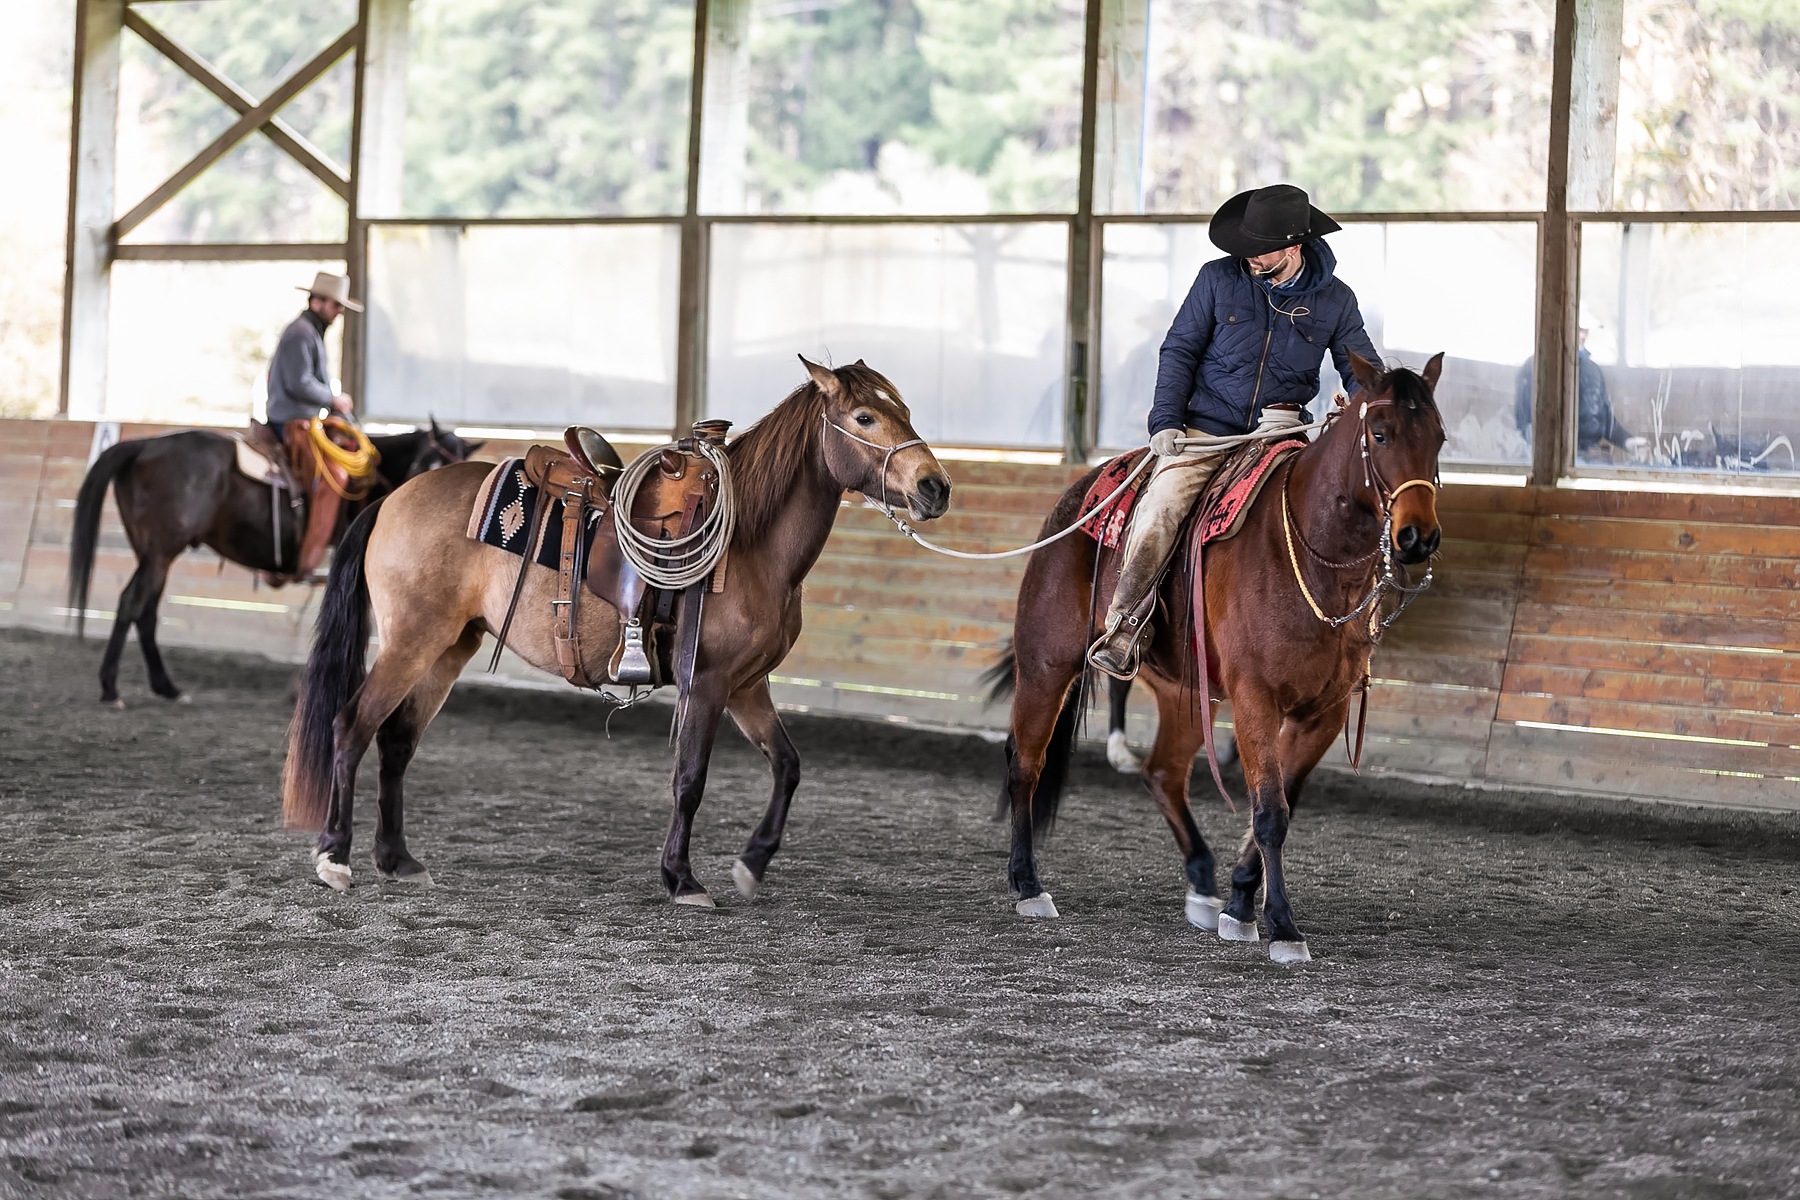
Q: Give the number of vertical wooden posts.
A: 5